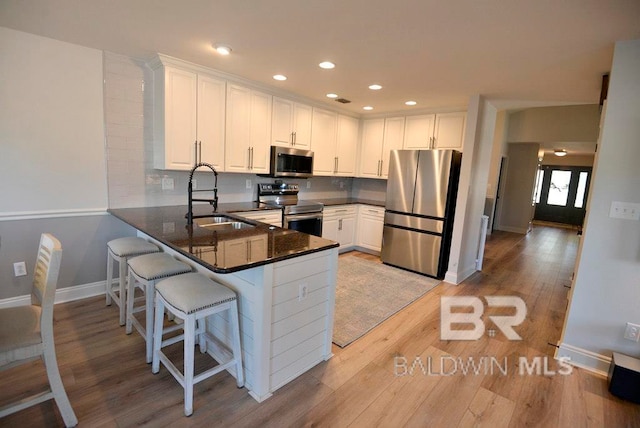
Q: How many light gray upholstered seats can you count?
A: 3